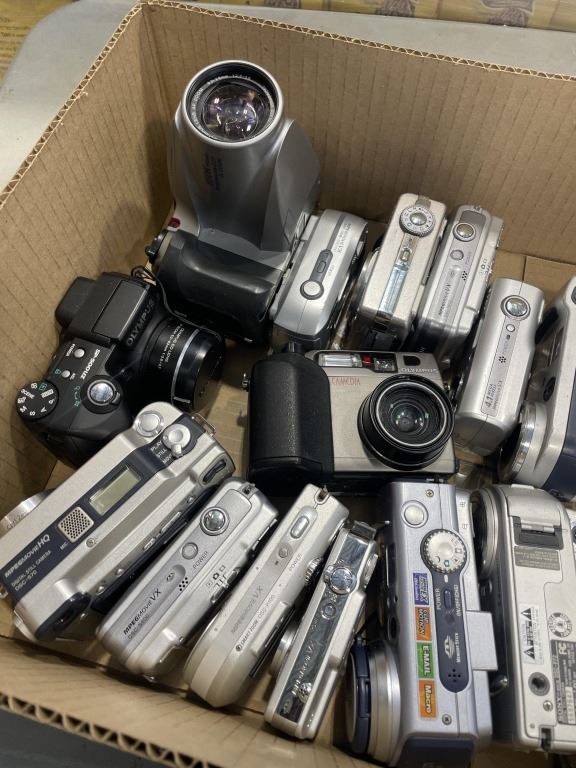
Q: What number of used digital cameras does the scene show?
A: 14